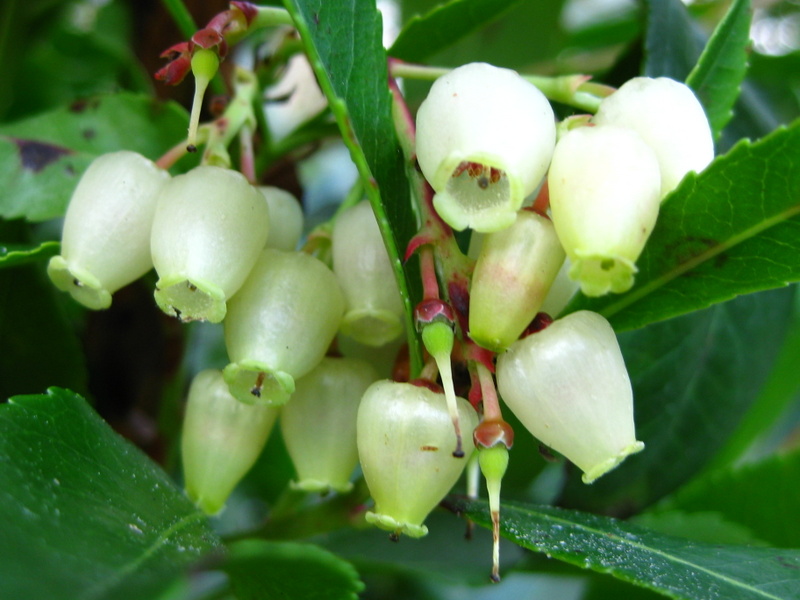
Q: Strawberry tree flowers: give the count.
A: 13